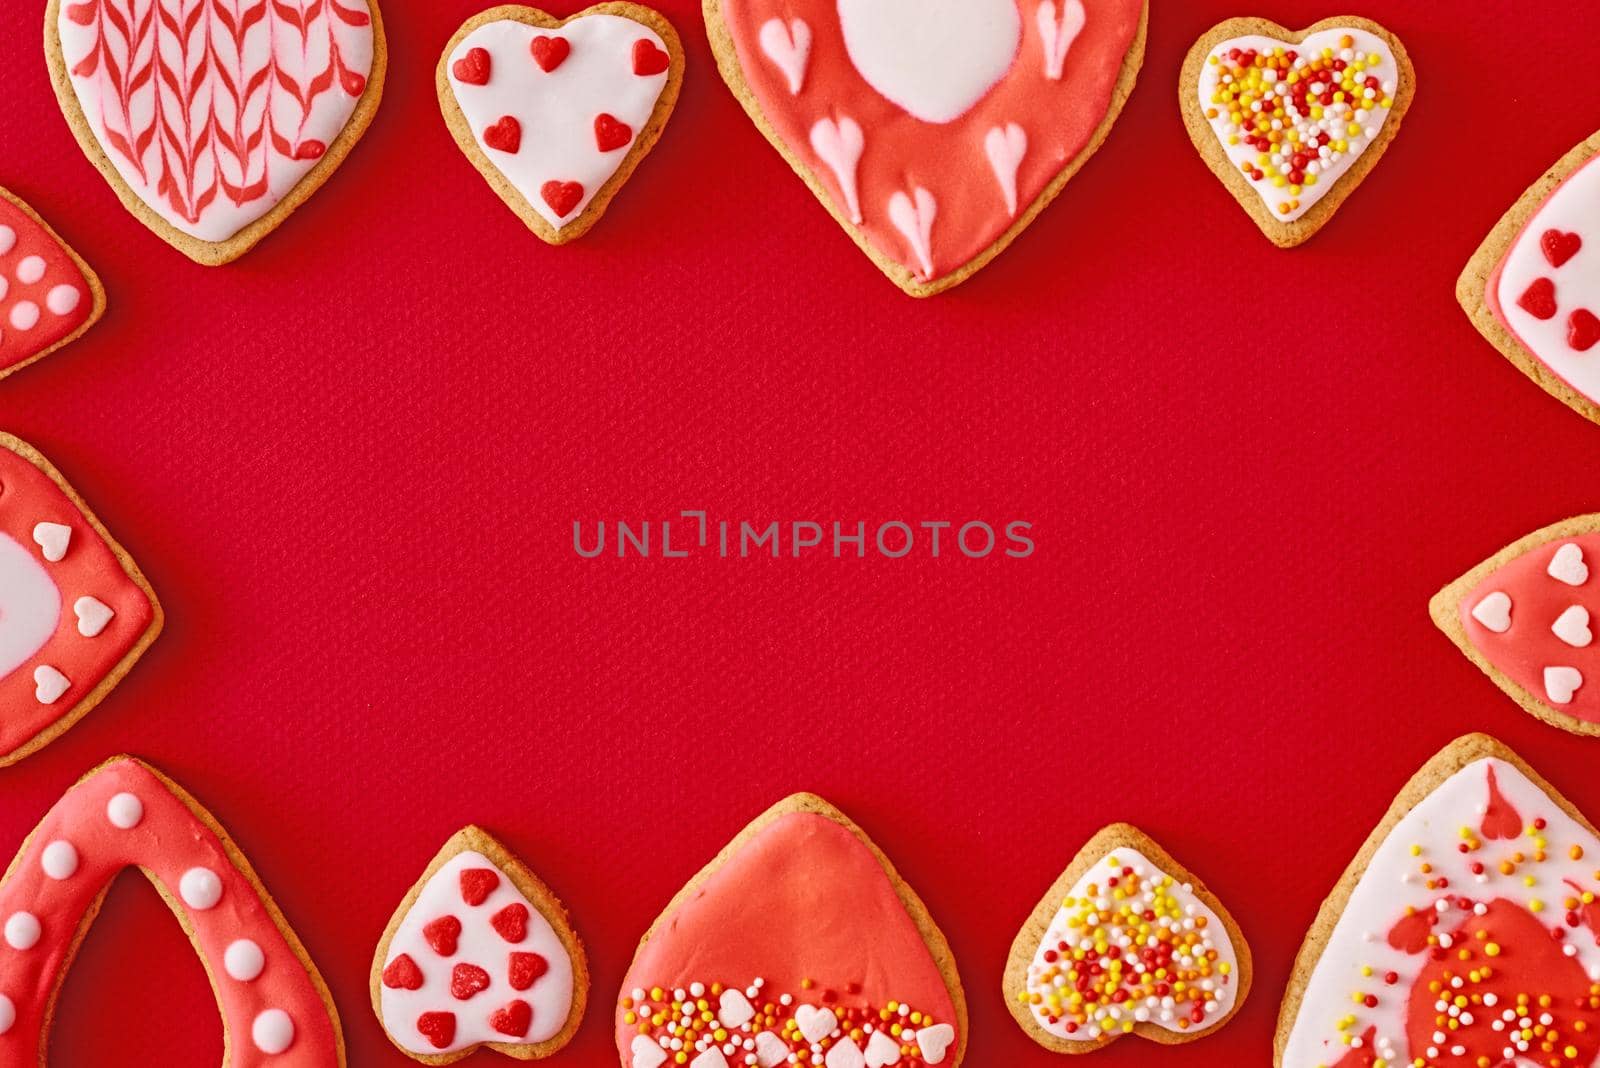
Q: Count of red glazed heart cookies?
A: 6